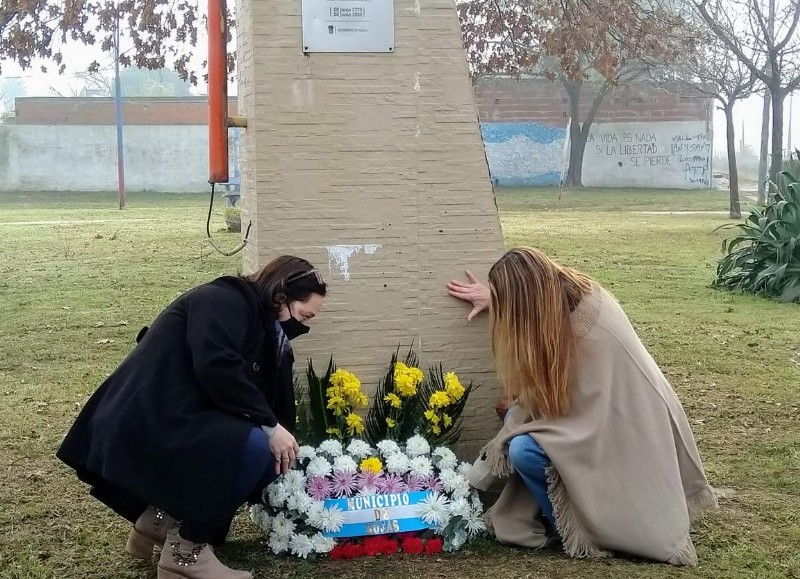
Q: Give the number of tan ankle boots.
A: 2